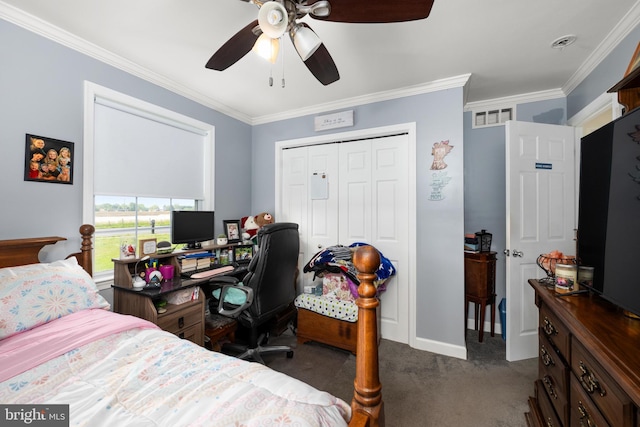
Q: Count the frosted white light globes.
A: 3